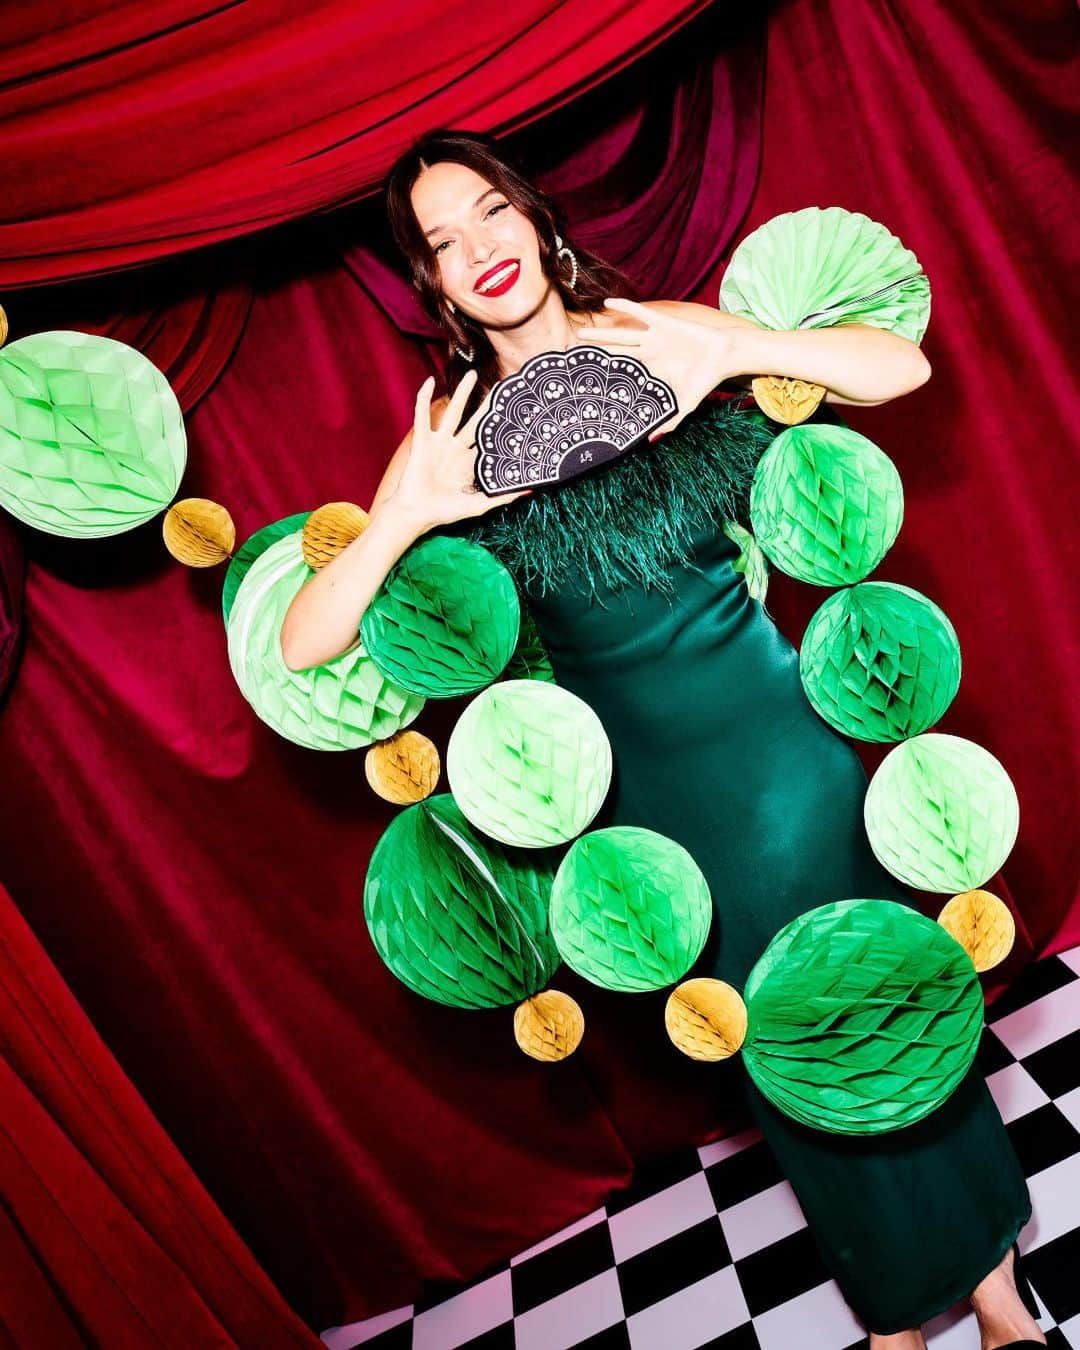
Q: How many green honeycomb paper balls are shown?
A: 12